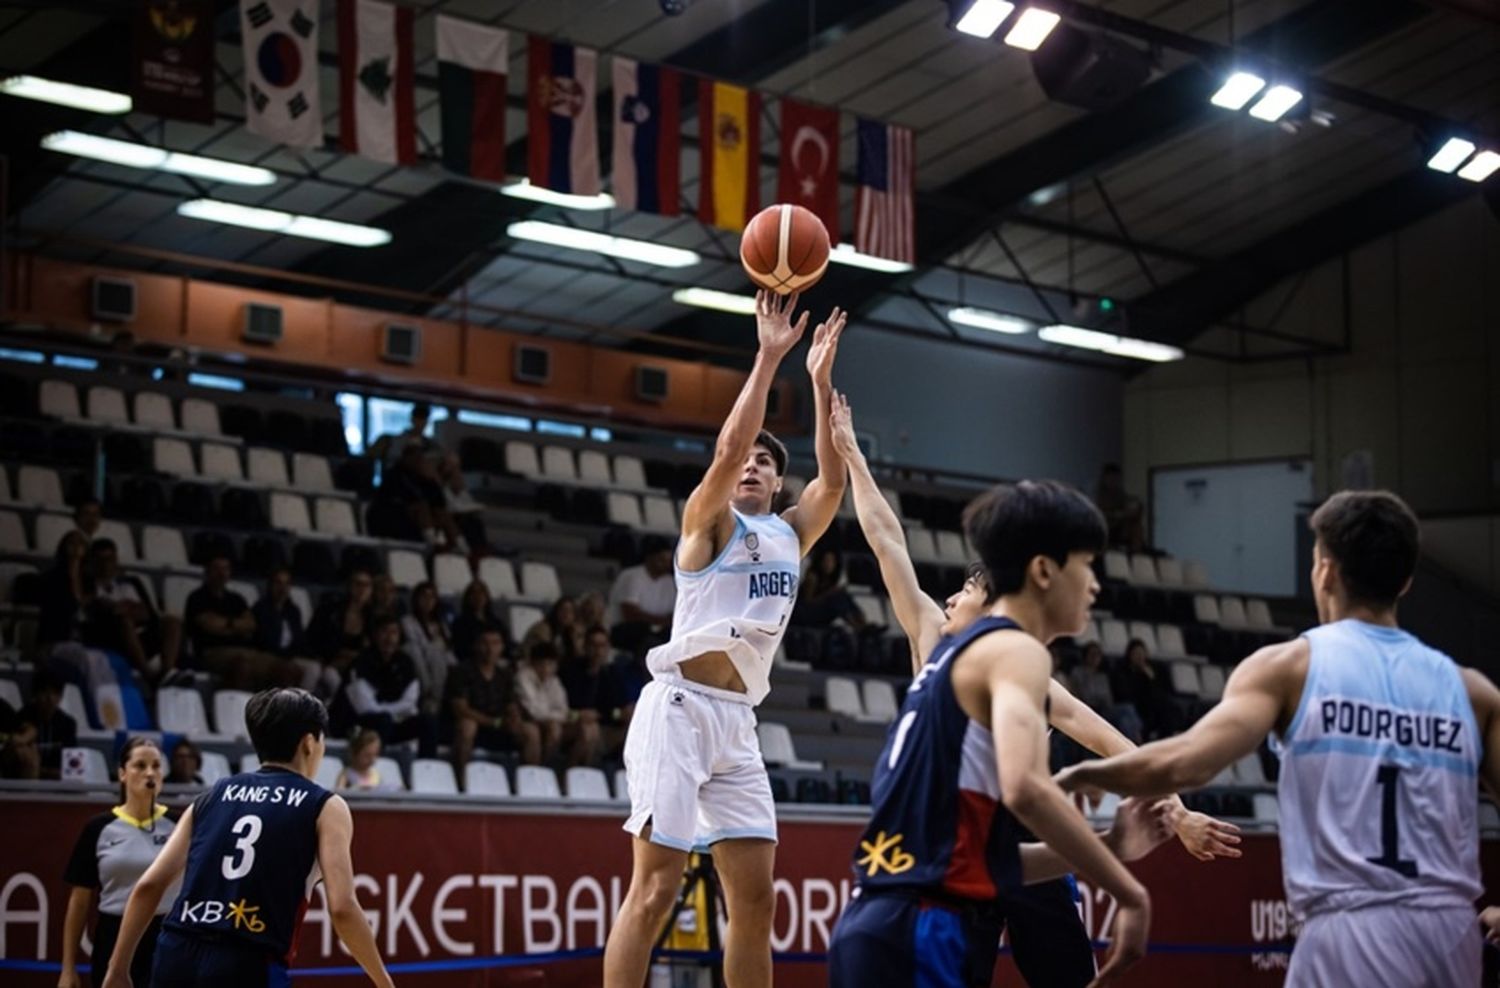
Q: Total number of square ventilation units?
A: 5